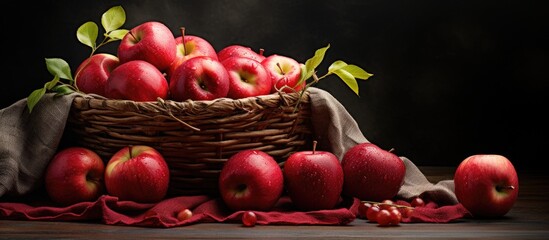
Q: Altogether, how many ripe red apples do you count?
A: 14